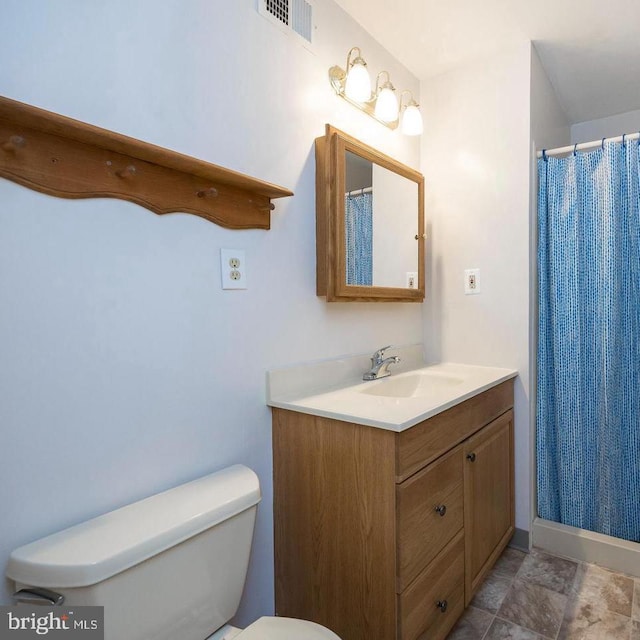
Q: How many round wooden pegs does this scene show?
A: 4